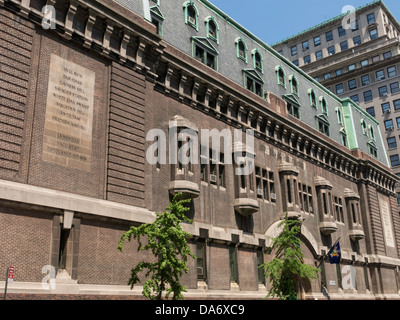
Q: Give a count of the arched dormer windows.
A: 11